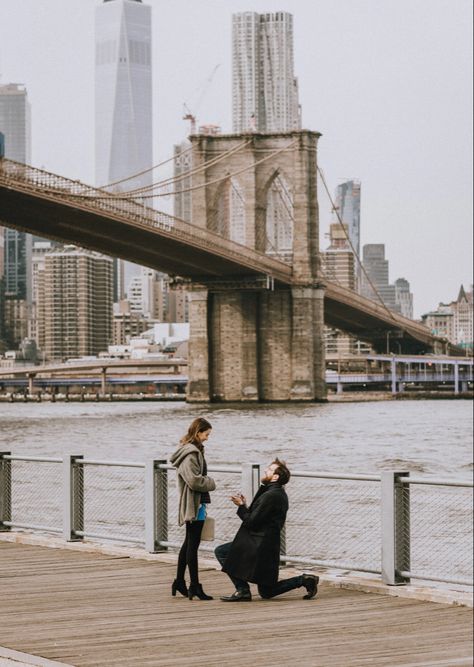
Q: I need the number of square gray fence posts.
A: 5